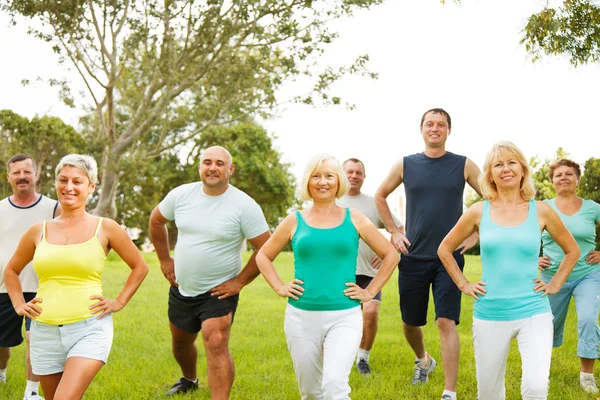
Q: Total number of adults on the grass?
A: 8